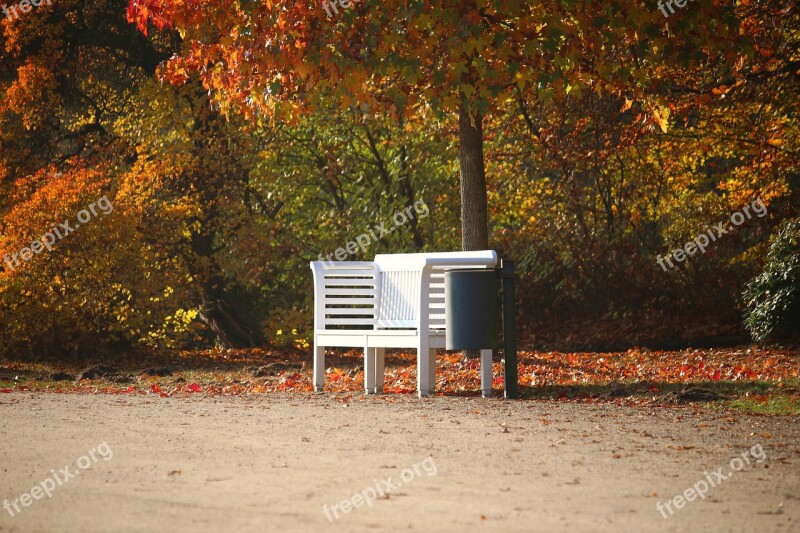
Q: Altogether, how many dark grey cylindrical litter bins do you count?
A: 1